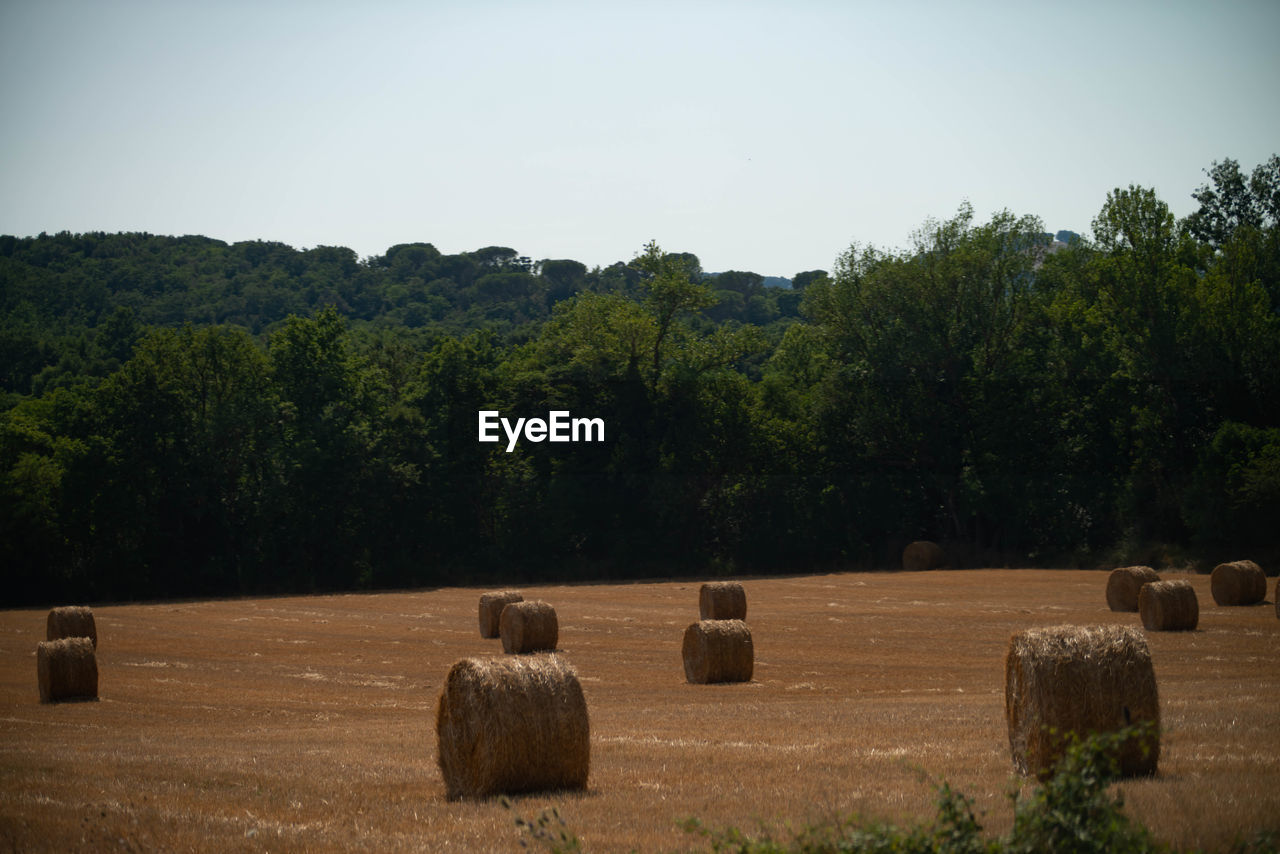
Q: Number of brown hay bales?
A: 12